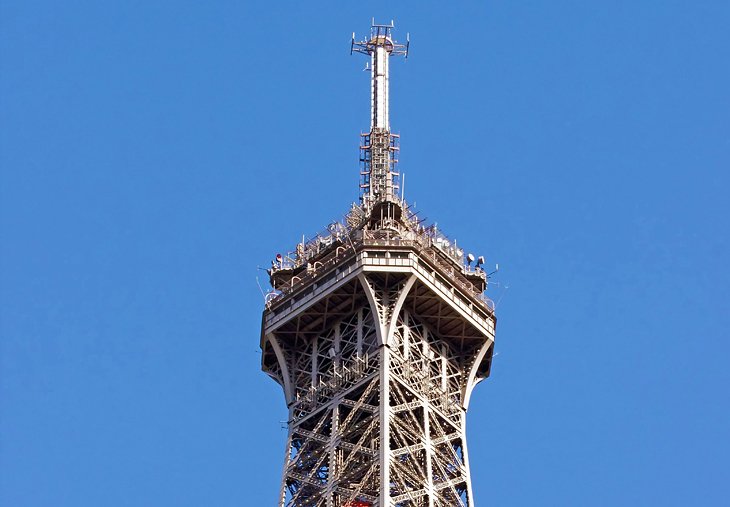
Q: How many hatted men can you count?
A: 0